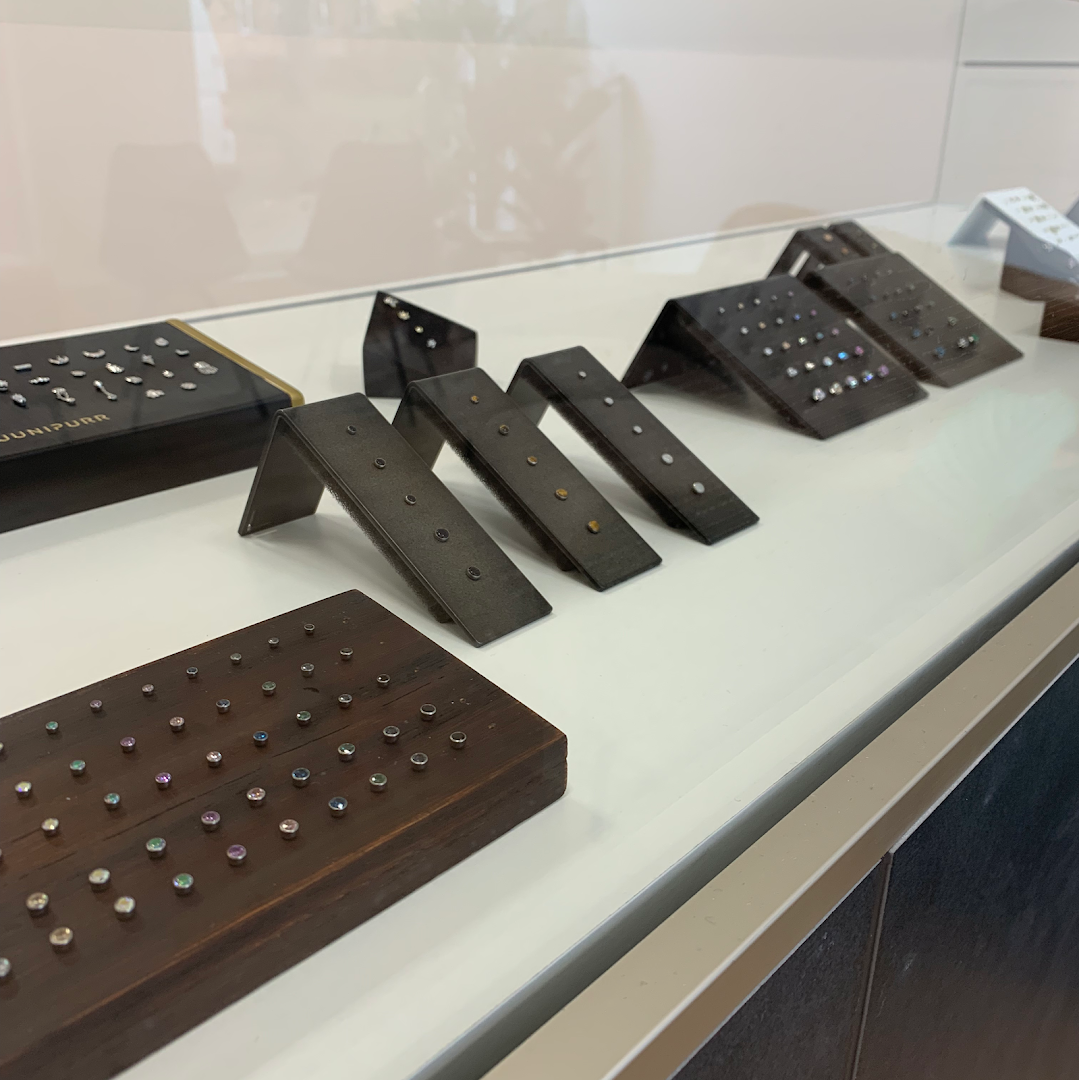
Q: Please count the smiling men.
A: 0